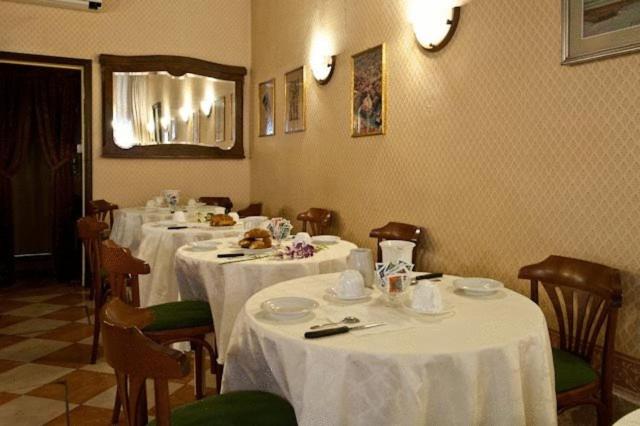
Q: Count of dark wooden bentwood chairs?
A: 9